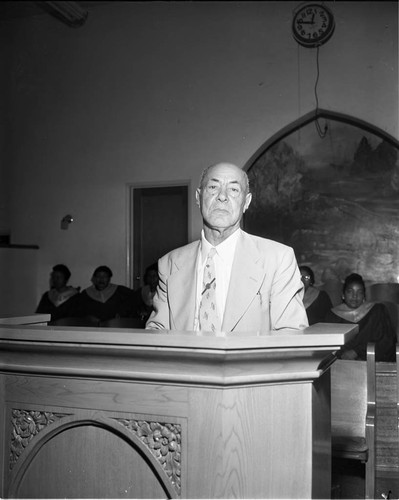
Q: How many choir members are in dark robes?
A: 5